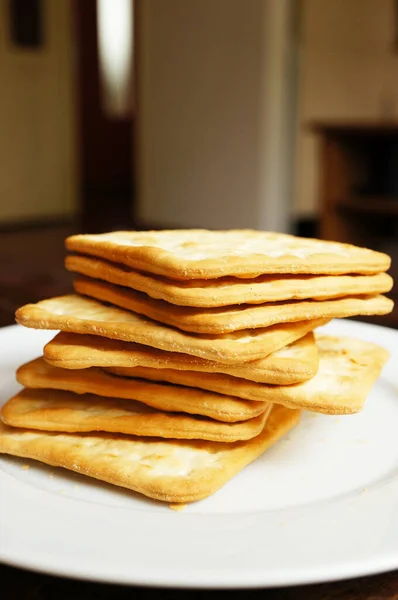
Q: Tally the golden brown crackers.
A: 9